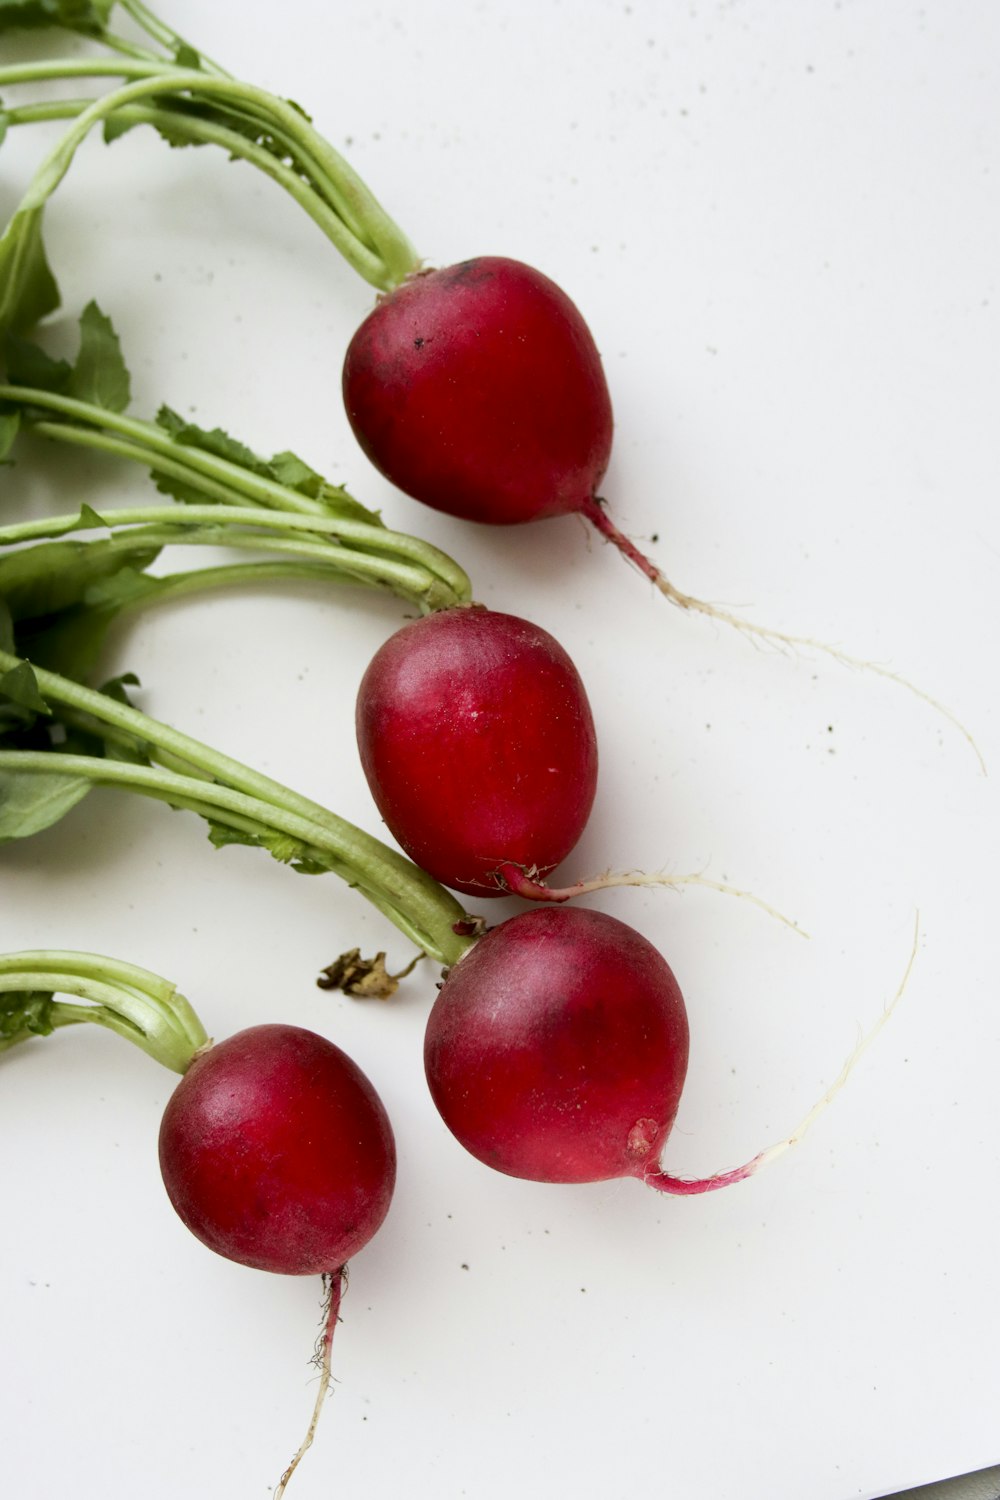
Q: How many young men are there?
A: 0